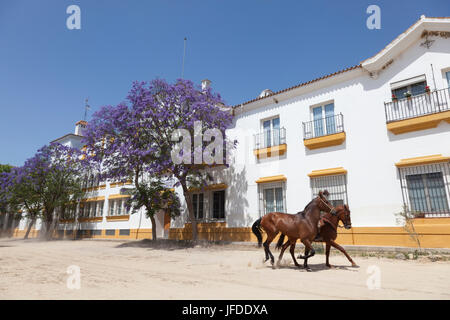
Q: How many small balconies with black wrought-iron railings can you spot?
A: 3